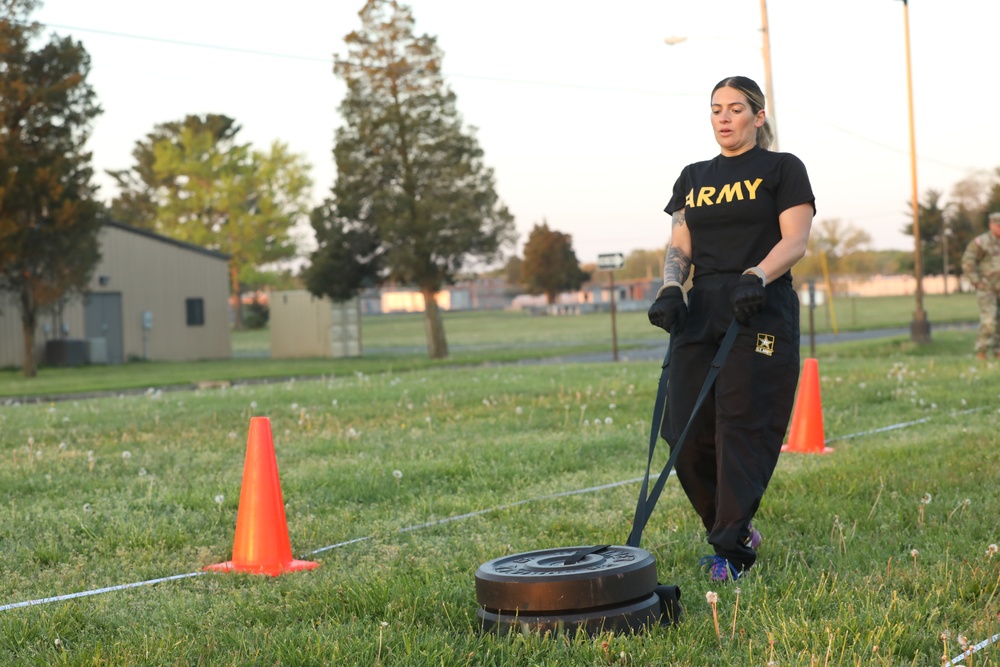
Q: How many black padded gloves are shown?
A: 2